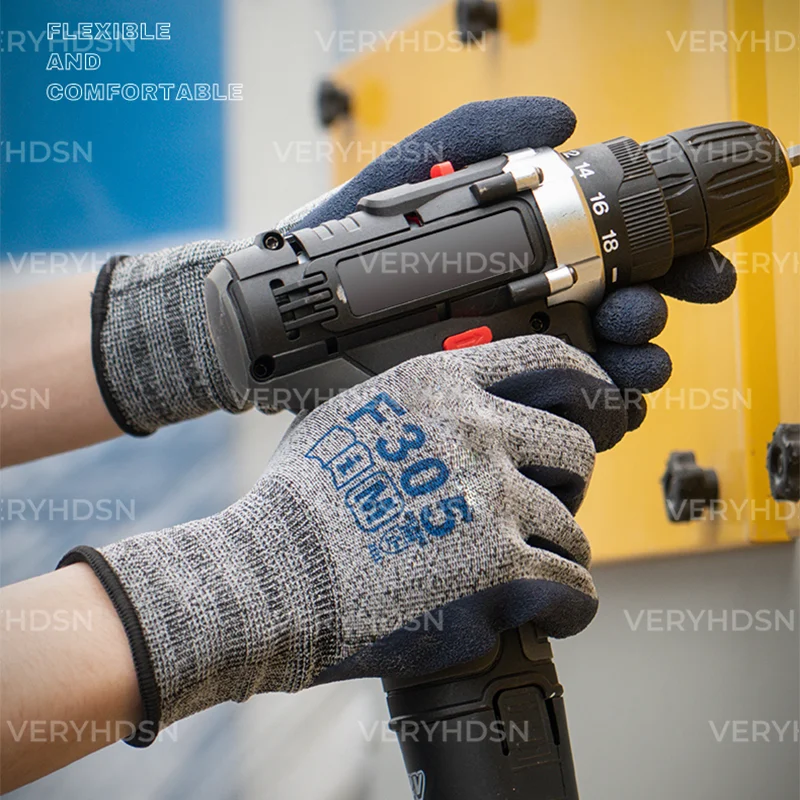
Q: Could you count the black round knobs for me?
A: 4